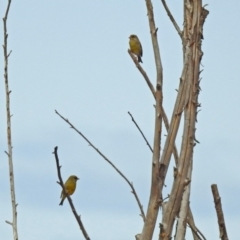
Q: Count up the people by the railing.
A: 0